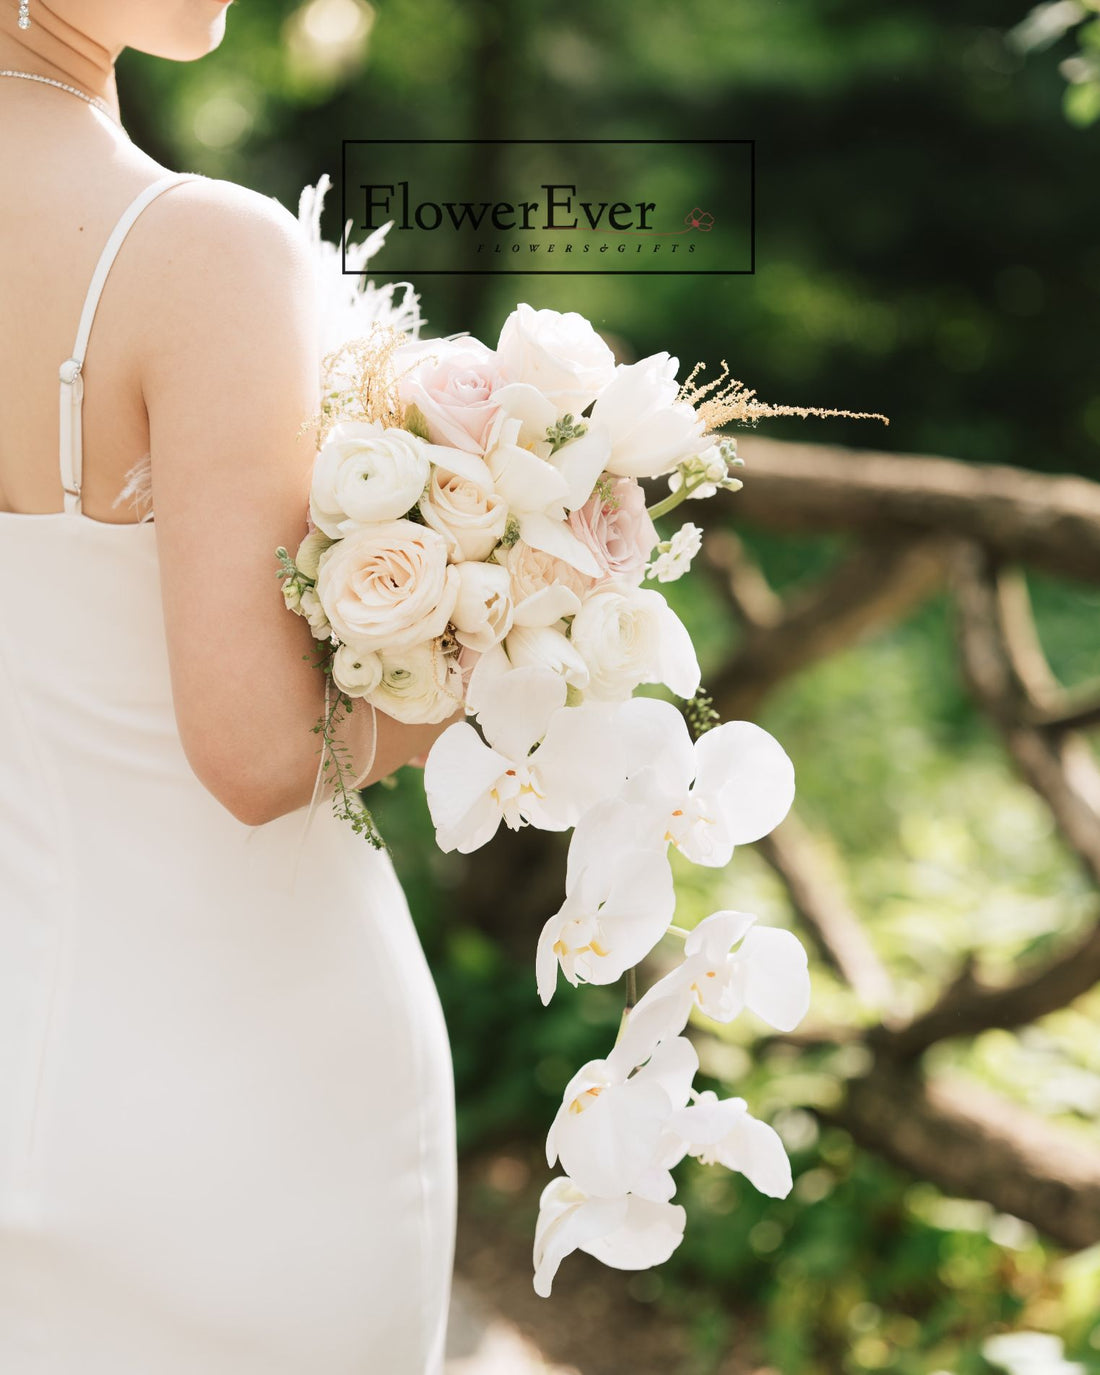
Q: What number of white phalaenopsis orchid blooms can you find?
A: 7